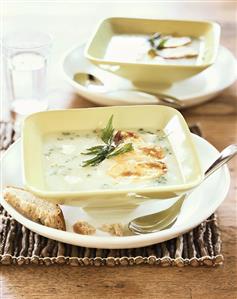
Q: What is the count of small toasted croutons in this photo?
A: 2